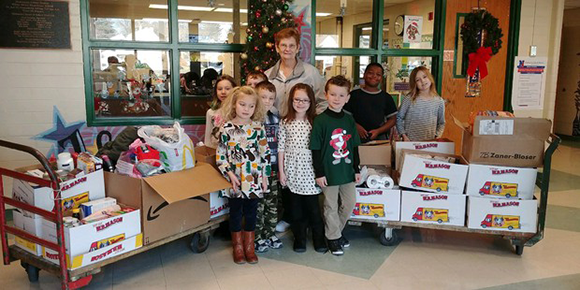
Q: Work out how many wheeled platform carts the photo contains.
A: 2